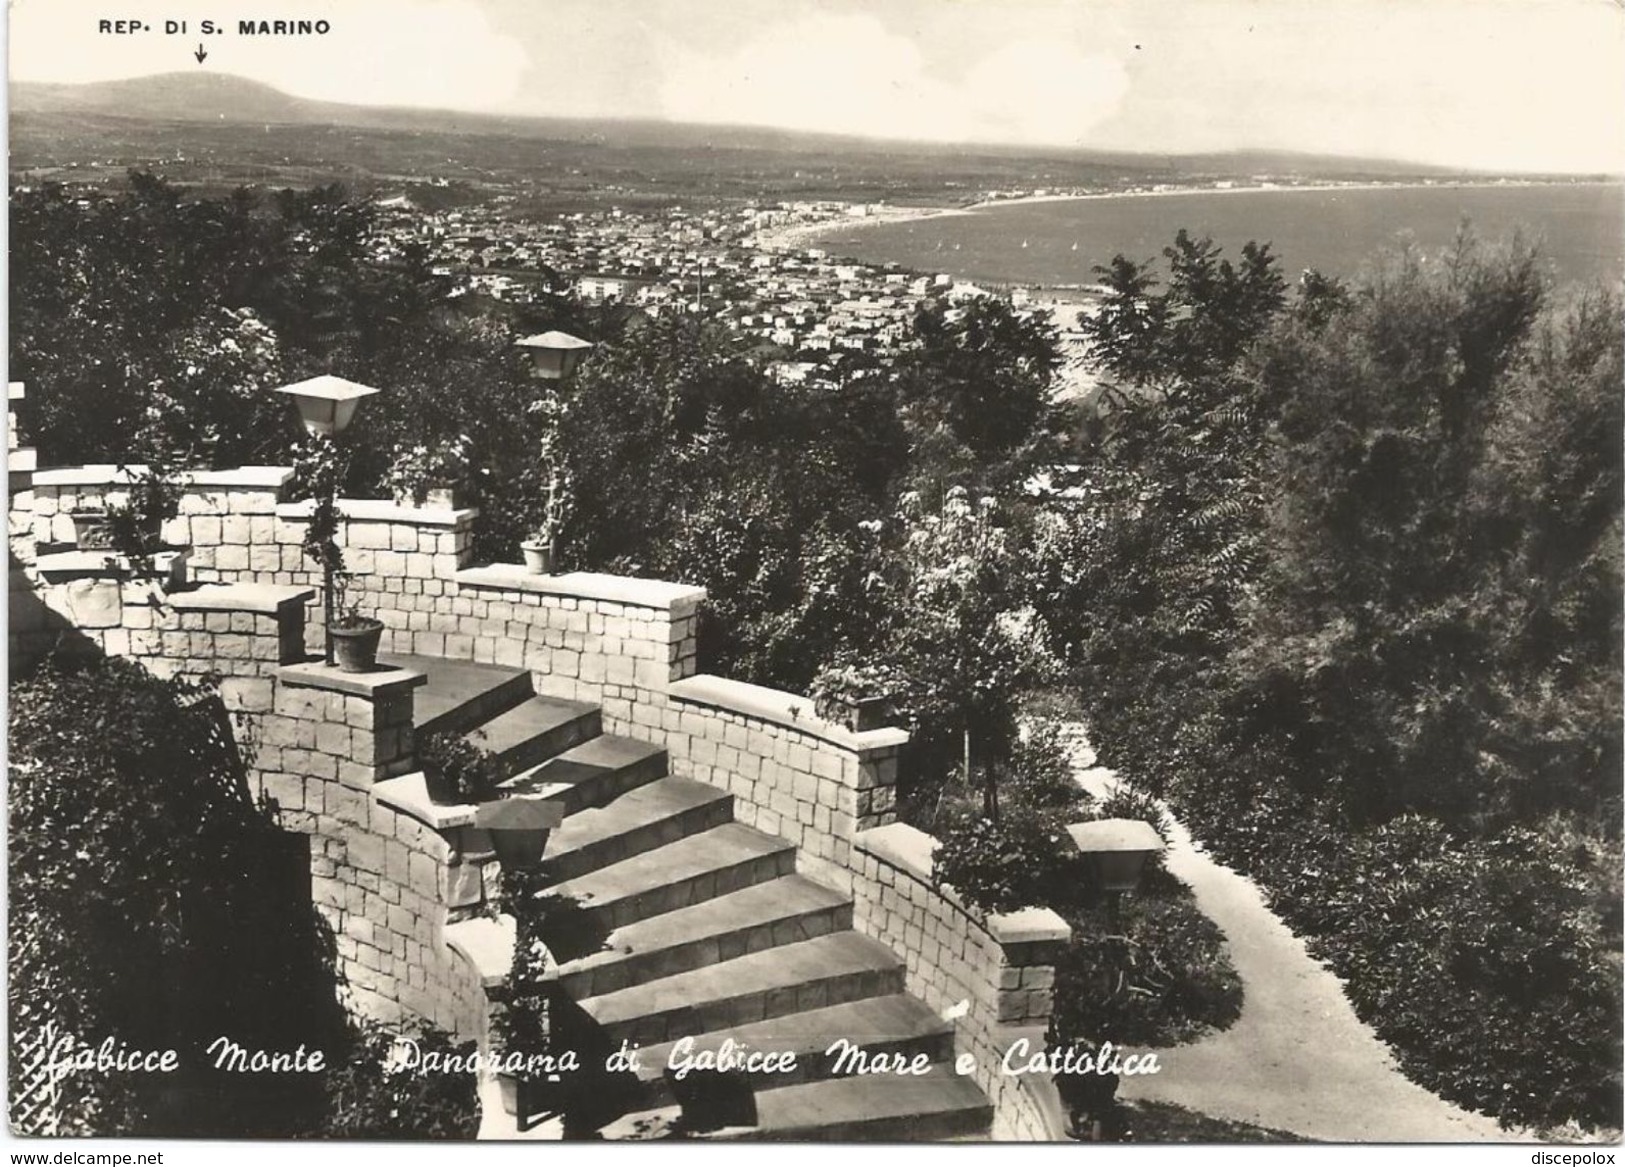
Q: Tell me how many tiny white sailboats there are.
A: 4